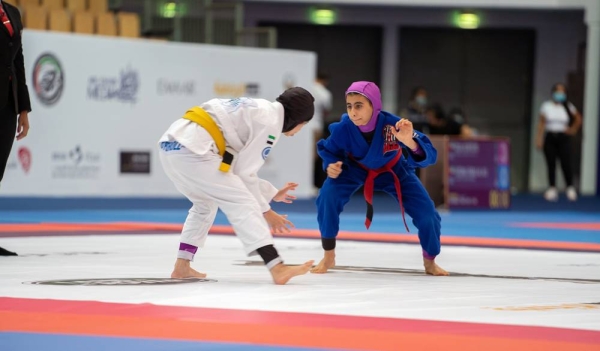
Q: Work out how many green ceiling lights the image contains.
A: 3